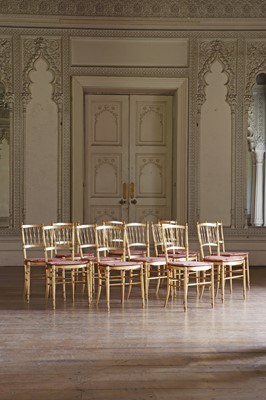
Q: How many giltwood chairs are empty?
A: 12